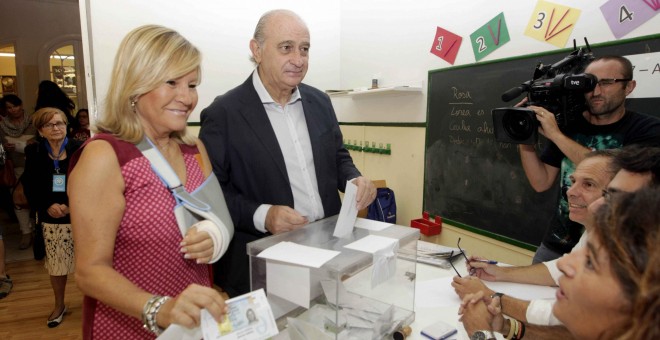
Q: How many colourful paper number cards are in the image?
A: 4